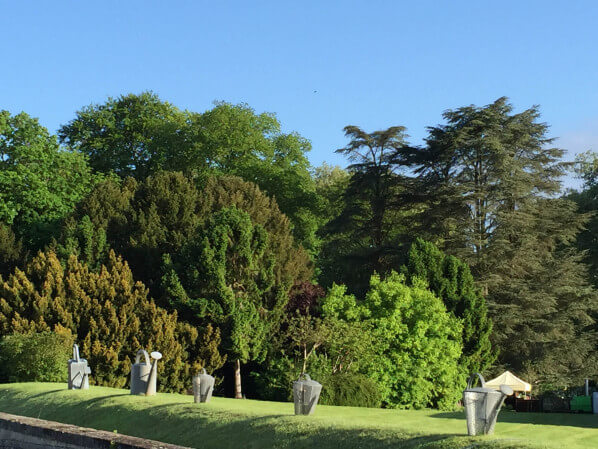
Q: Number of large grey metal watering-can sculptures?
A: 5